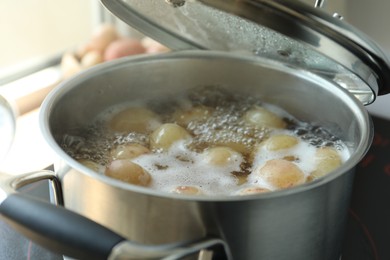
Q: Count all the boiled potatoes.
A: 13